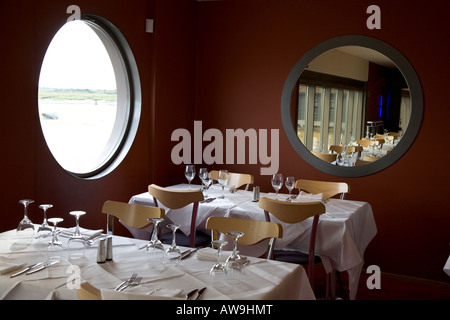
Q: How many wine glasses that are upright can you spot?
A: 6